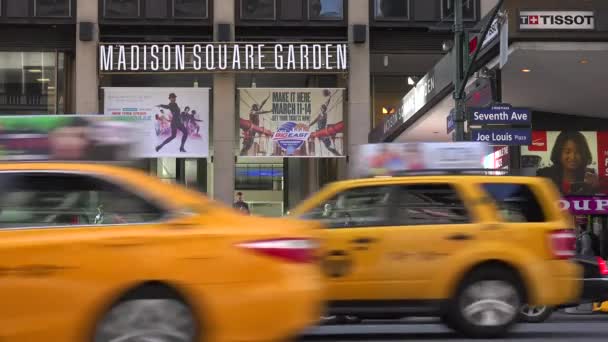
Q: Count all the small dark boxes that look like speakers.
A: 3